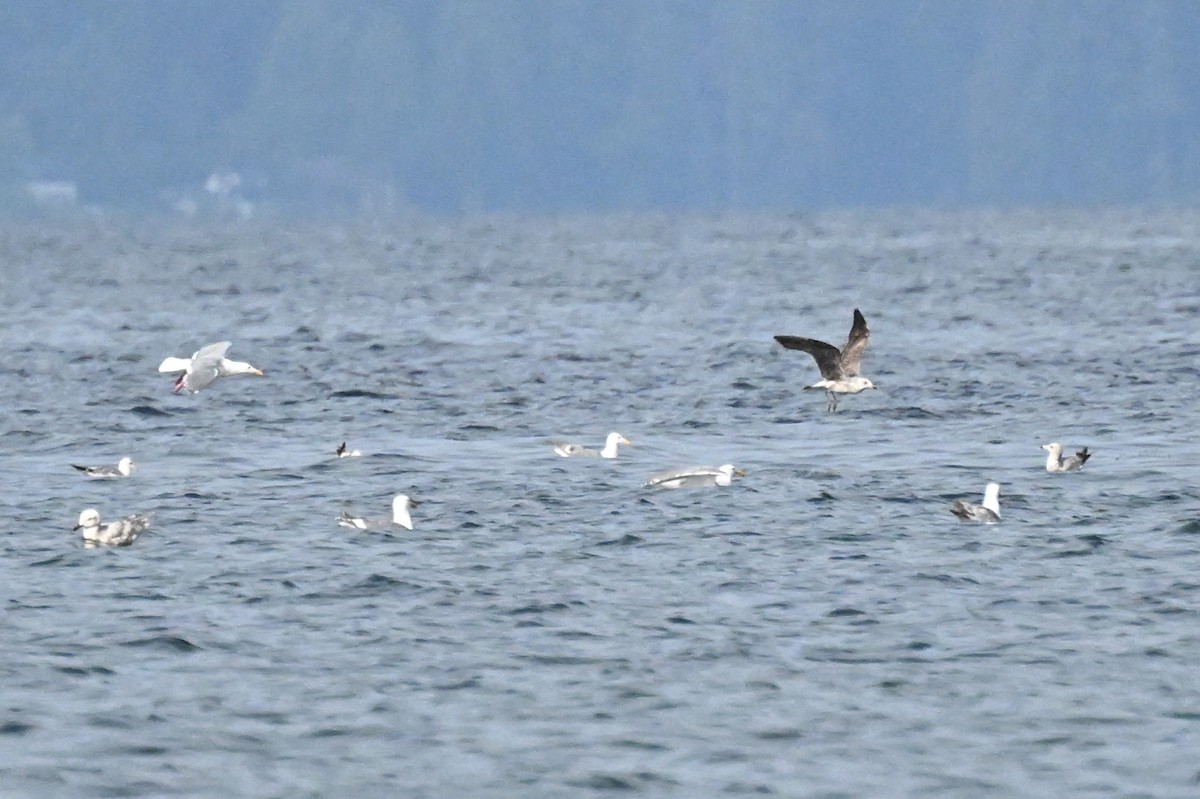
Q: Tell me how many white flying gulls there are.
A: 1